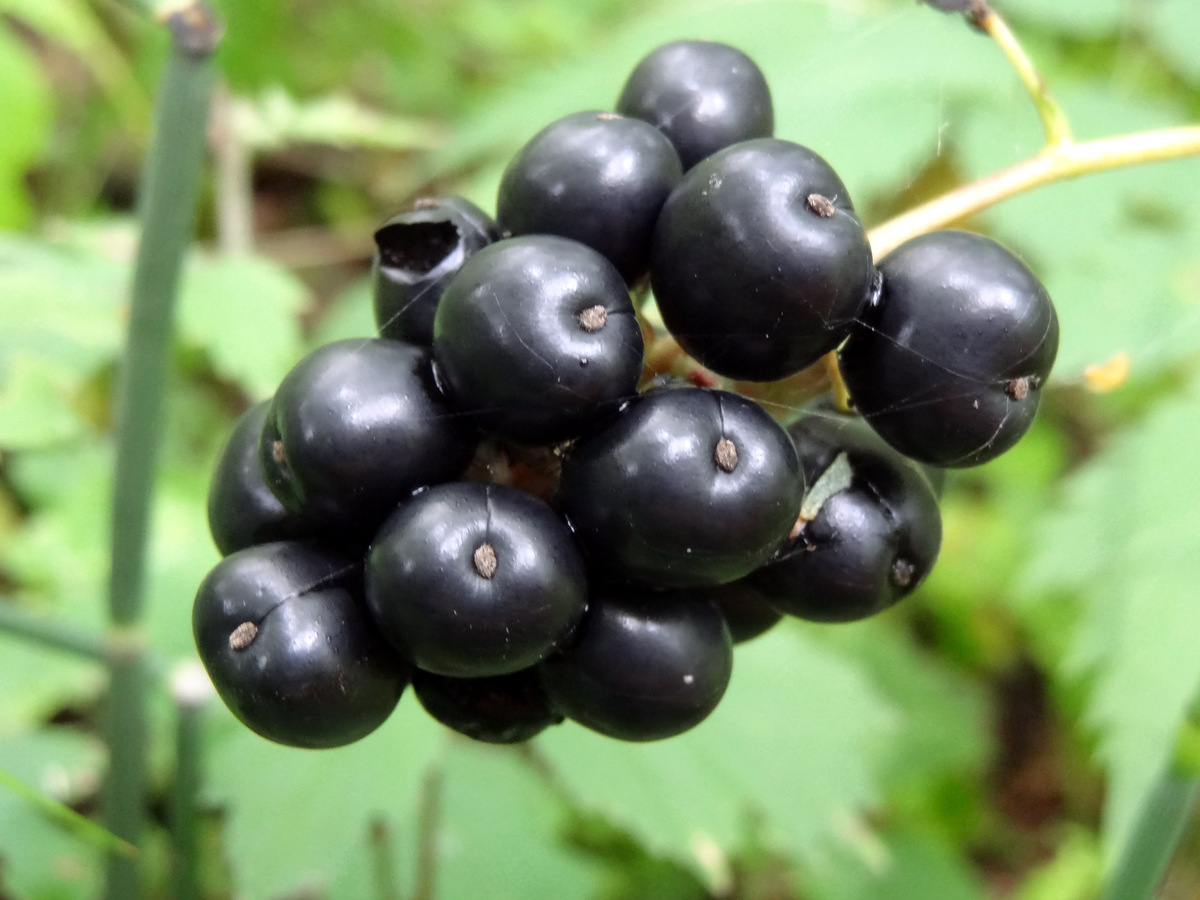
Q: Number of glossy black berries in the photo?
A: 15